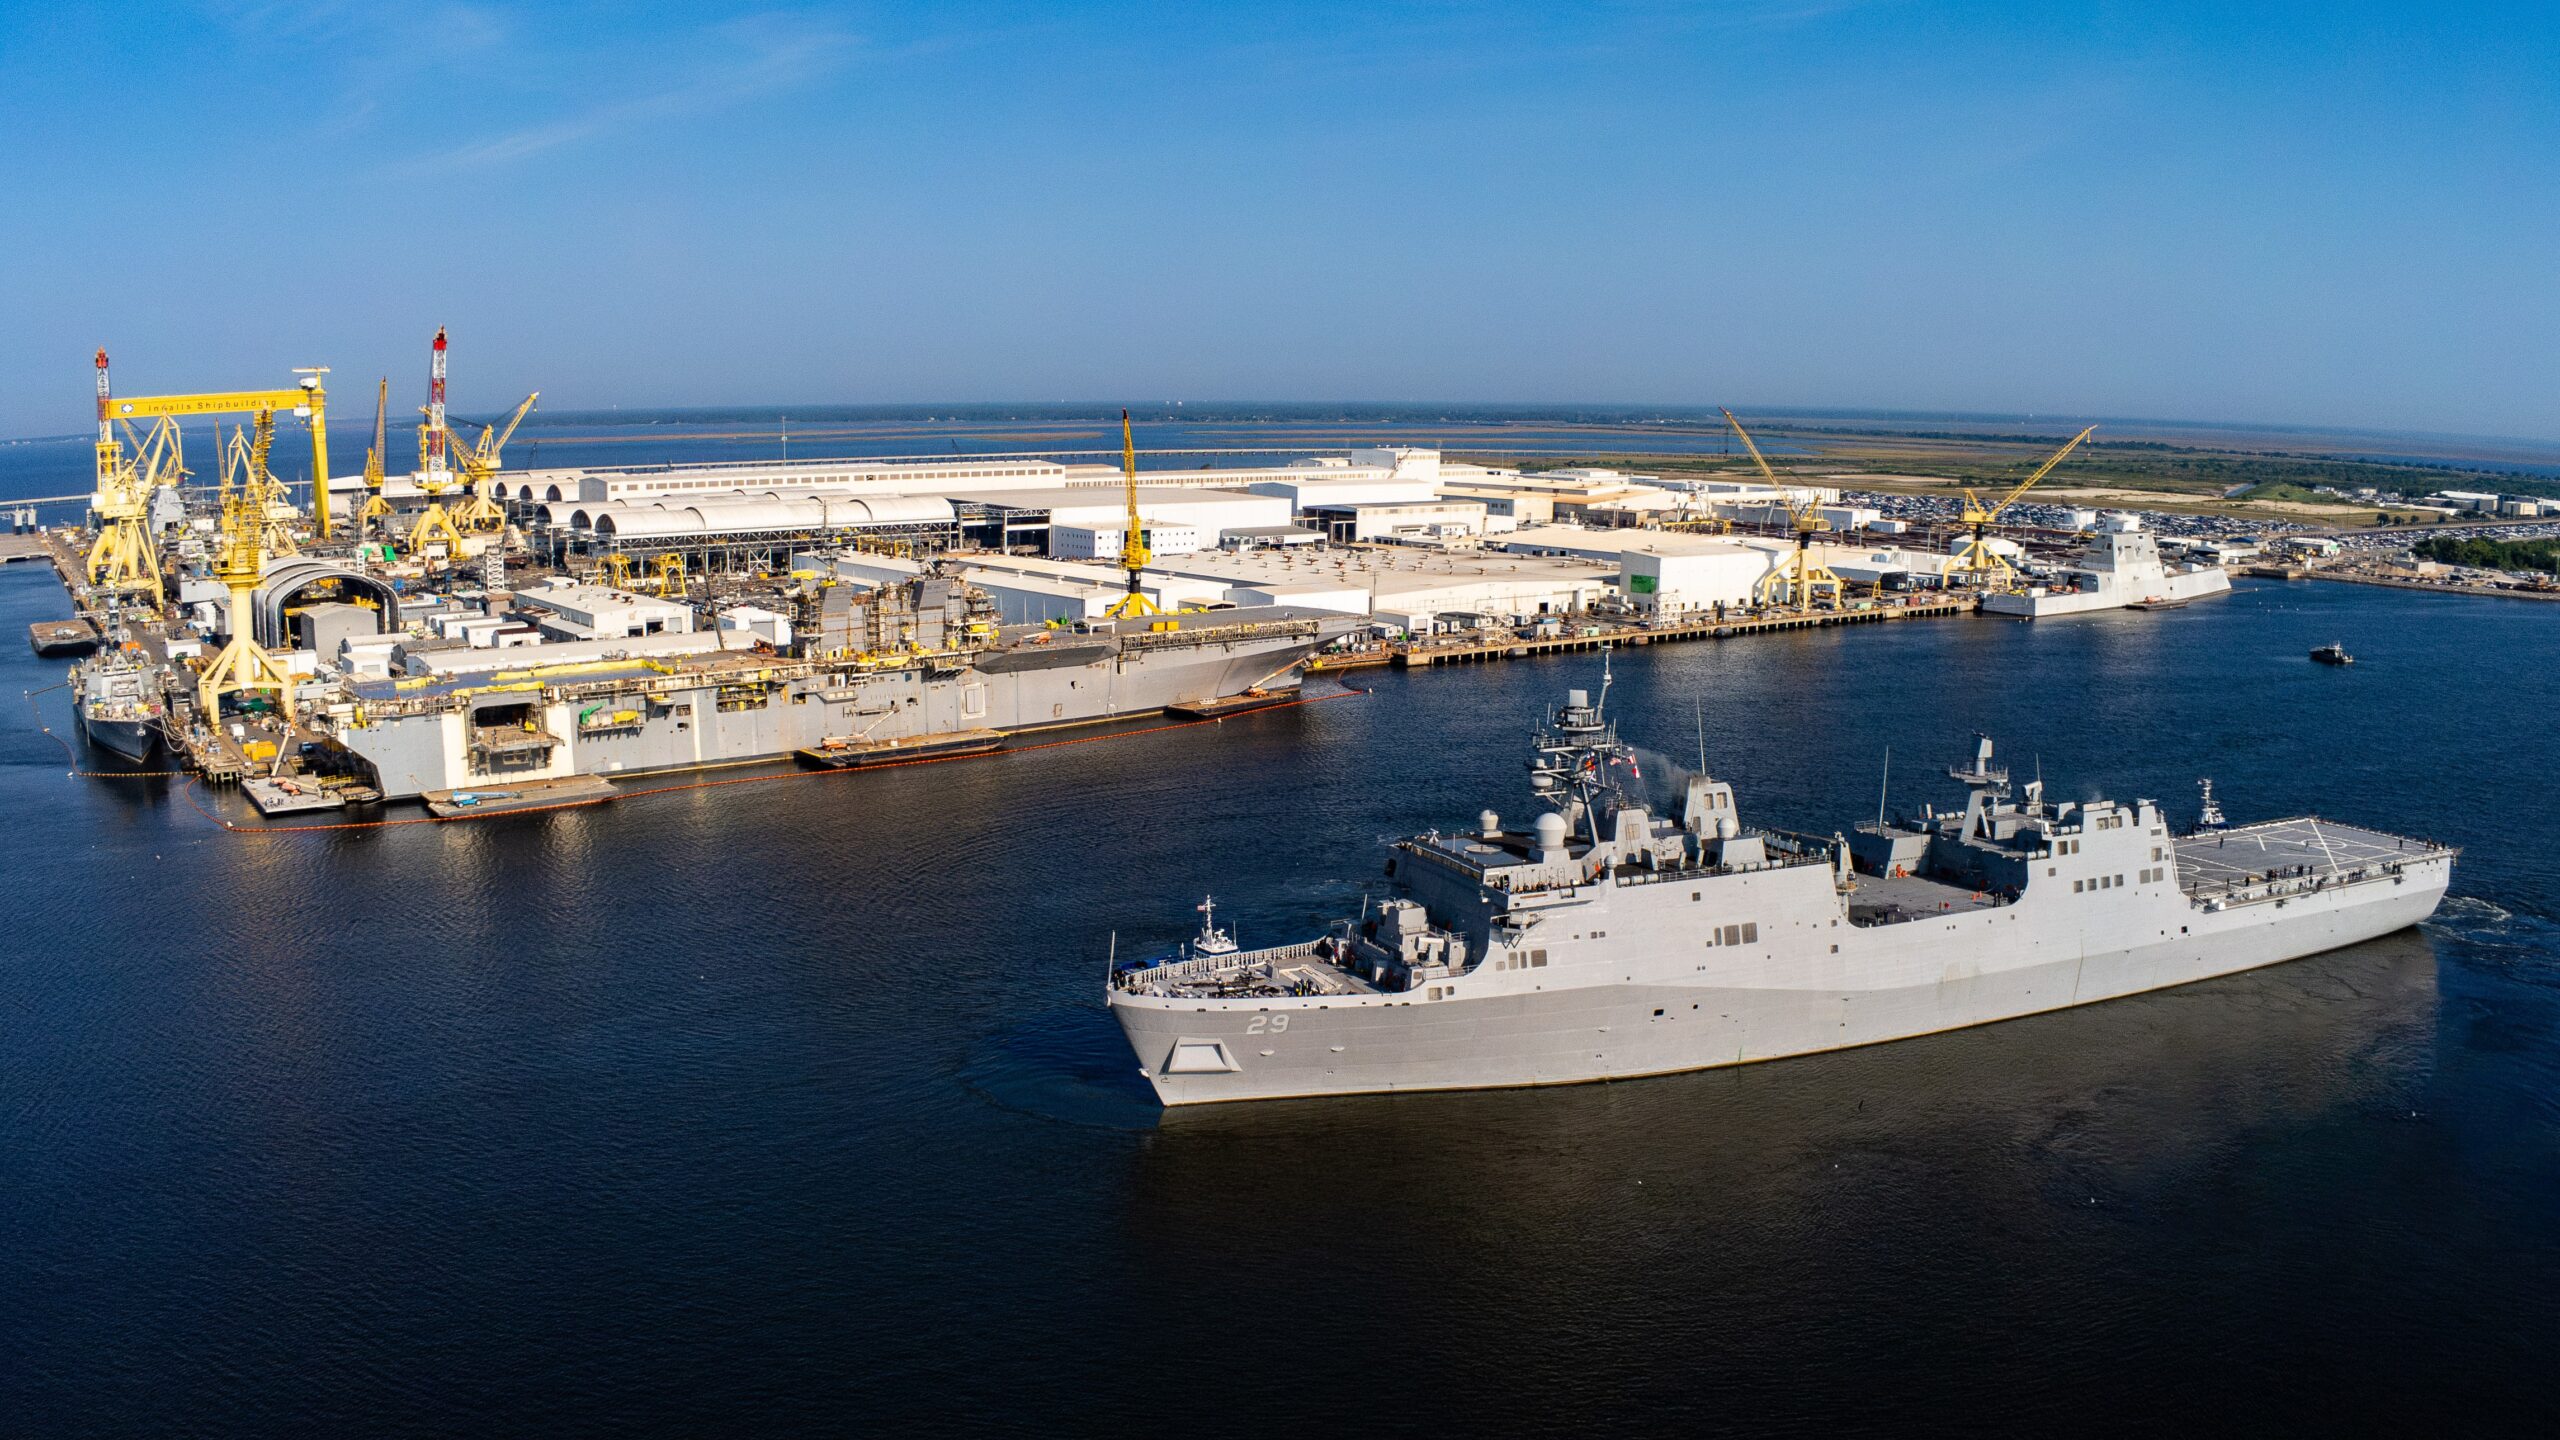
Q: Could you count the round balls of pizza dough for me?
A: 0